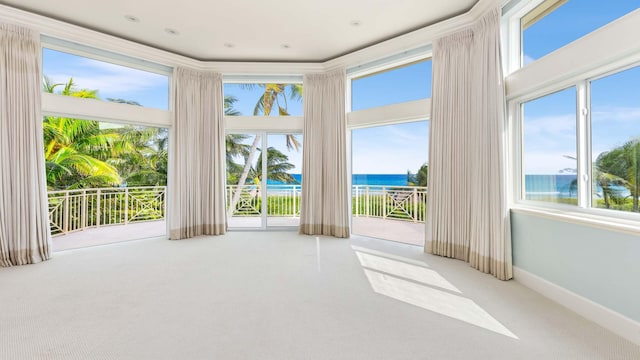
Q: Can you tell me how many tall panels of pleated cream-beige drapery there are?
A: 4